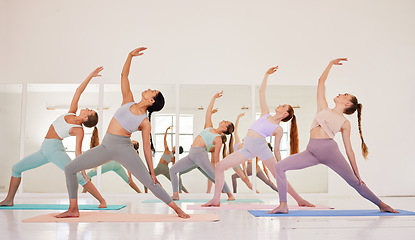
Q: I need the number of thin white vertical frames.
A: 4